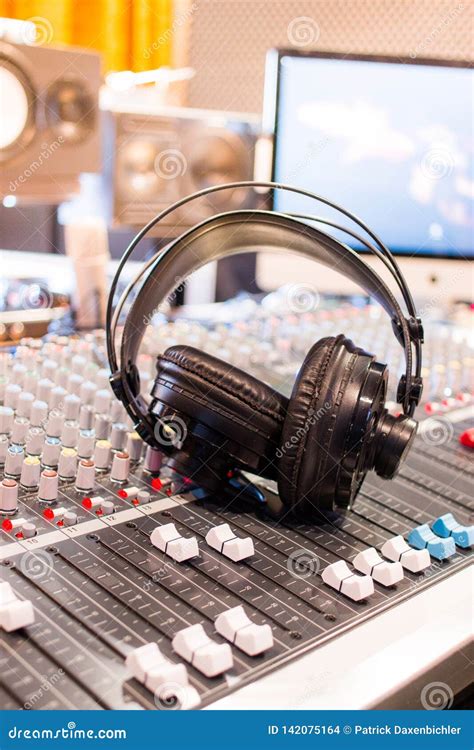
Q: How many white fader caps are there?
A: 9